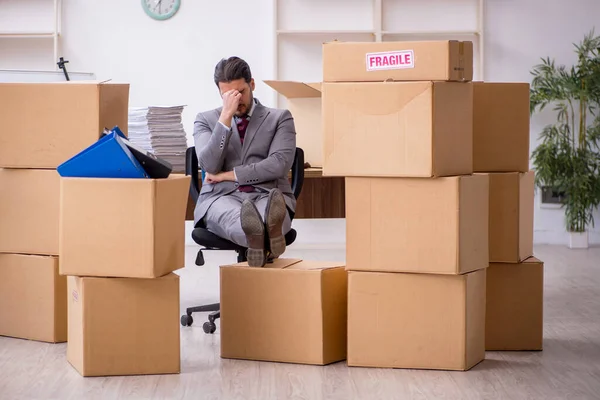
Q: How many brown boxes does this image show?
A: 14